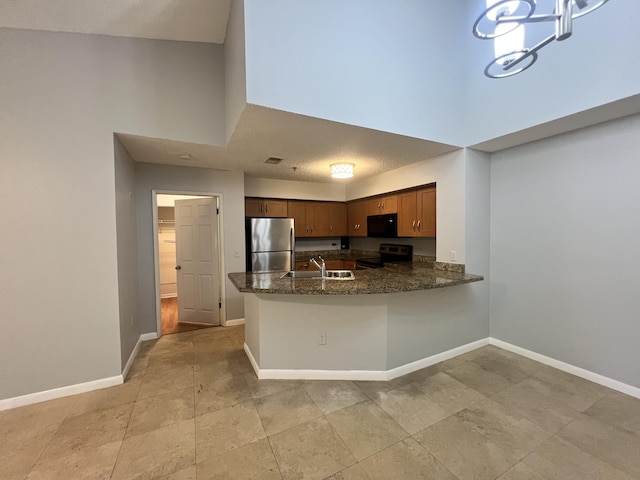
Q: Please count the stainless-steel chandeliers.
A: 1